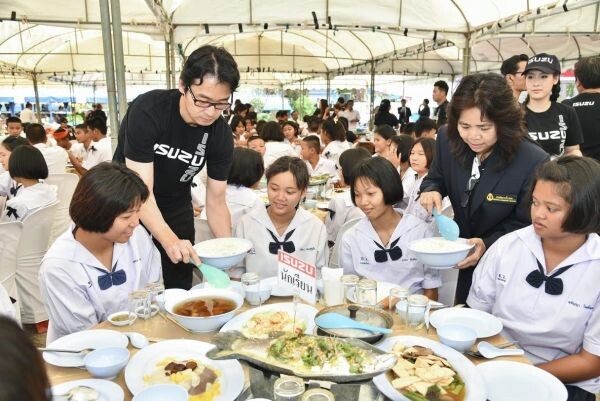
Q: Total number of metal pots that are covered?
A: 1